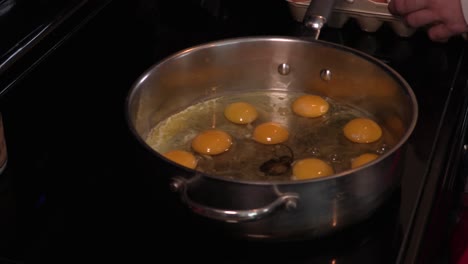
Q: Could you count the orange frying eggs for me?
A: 8